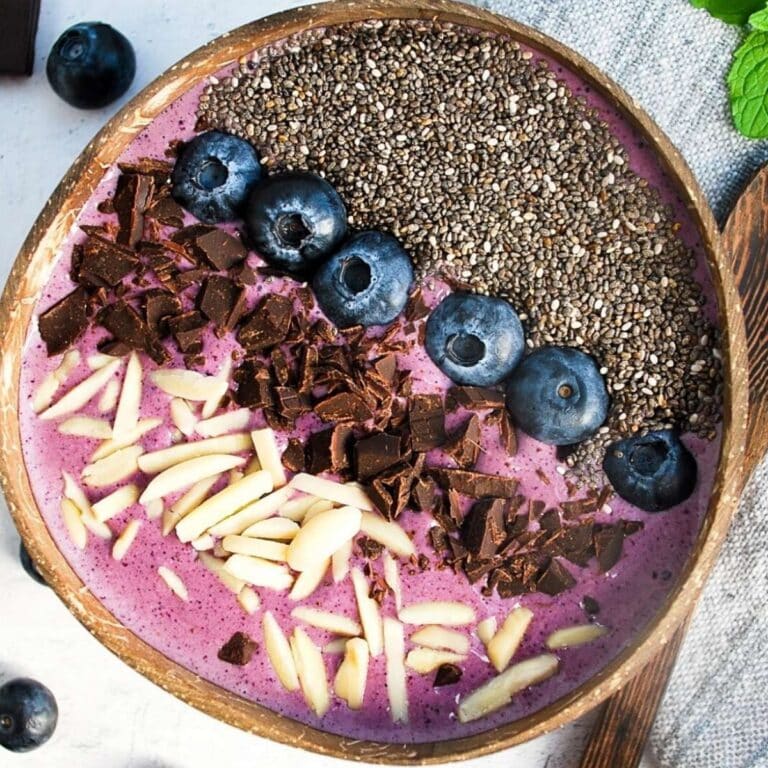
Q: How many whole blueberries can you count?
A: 8